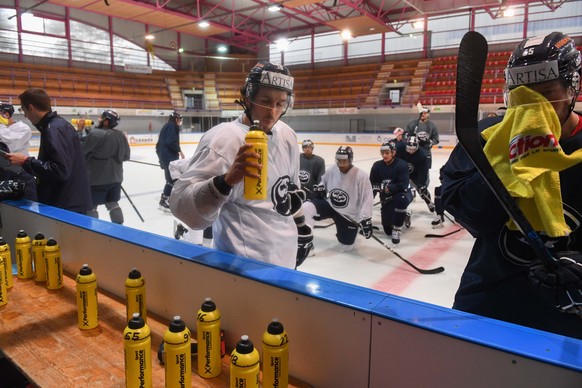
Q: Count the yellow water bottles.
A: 14